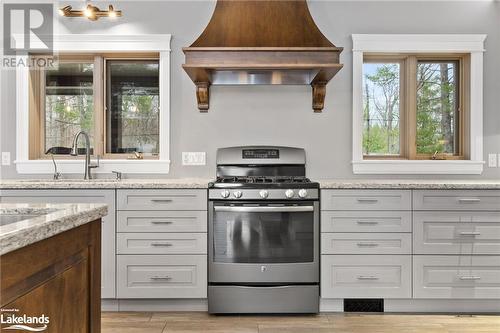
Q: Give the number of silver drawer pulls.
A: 11